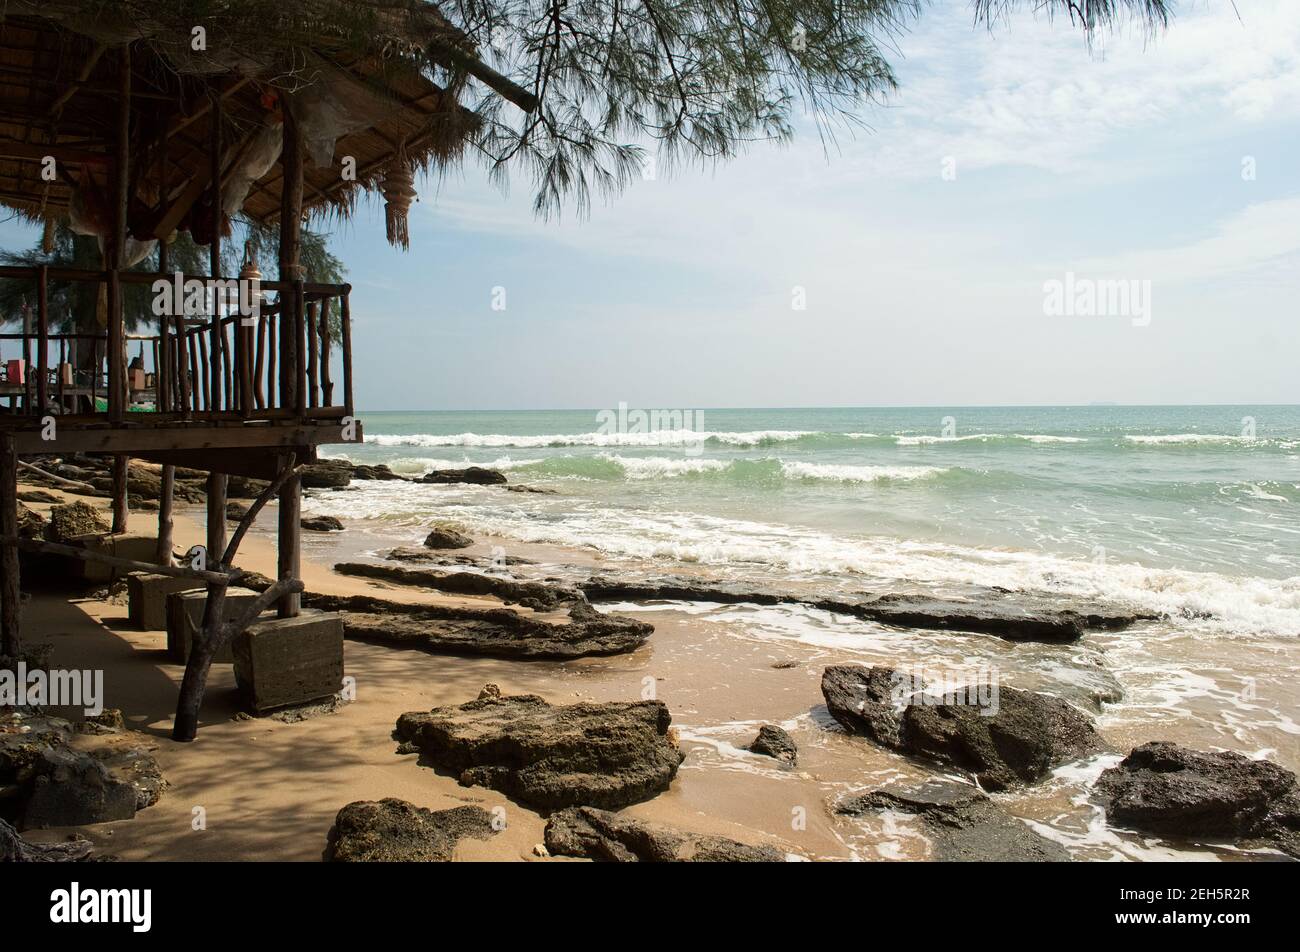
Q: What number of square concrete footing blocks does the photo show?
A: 4